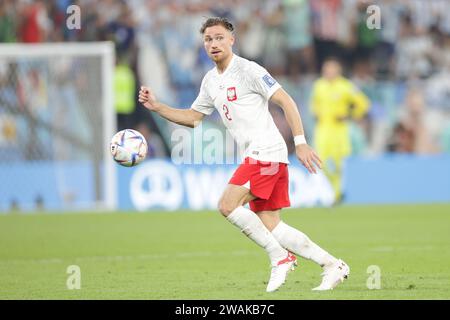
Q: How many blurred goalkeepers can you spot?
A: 1